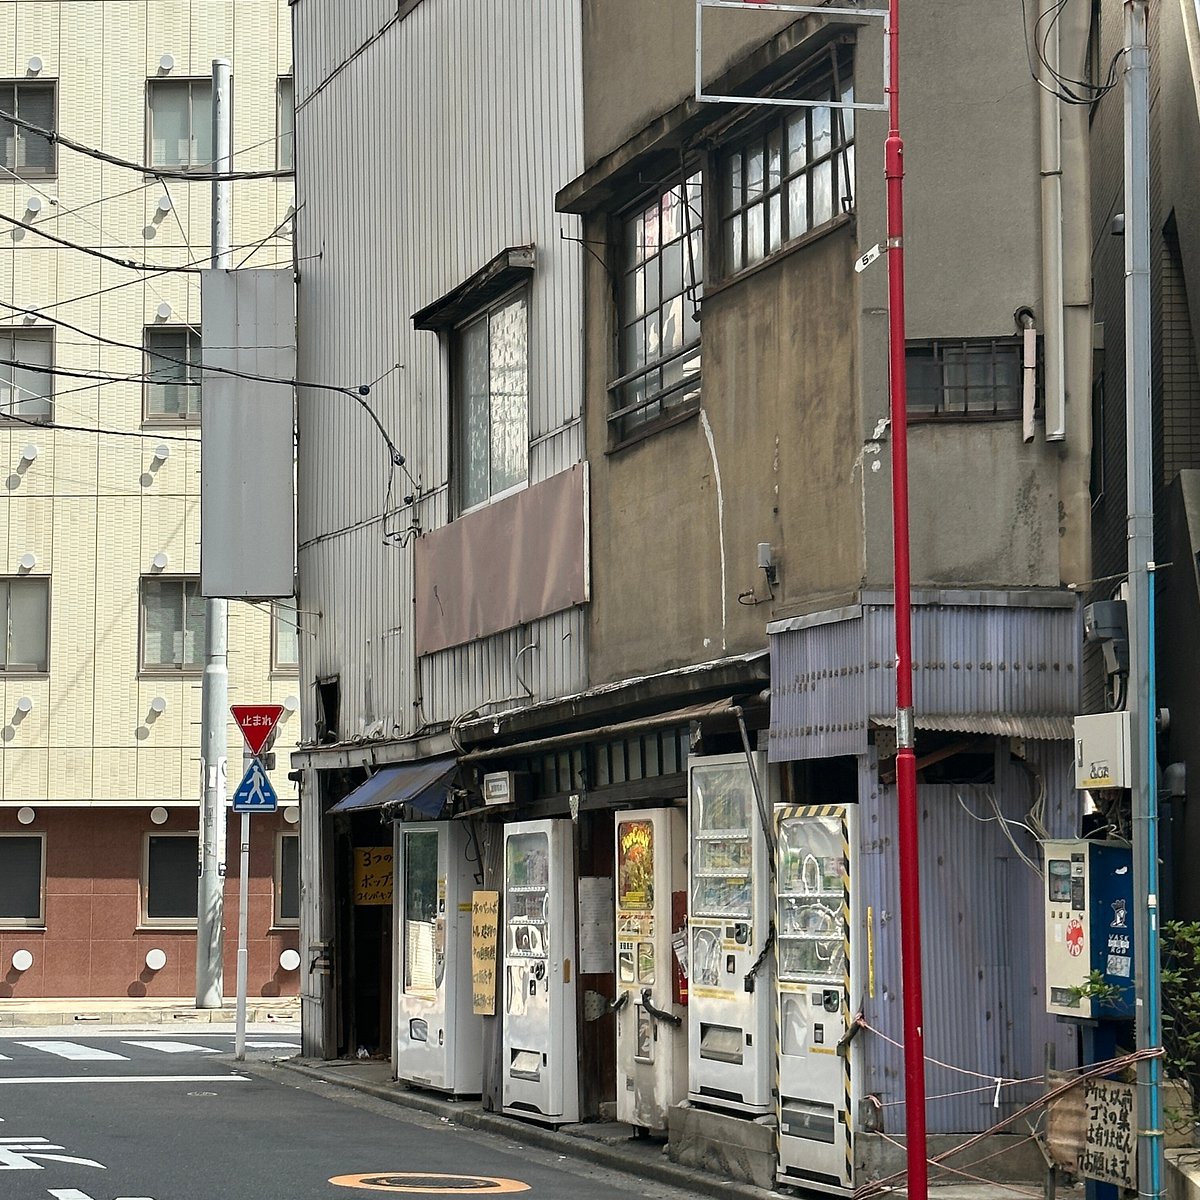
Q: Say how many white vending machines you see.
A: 5